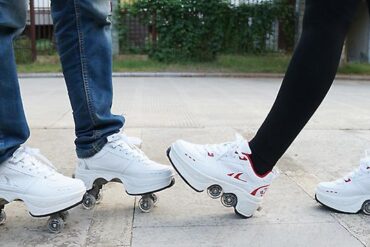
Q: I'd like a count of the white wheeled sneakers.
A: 4